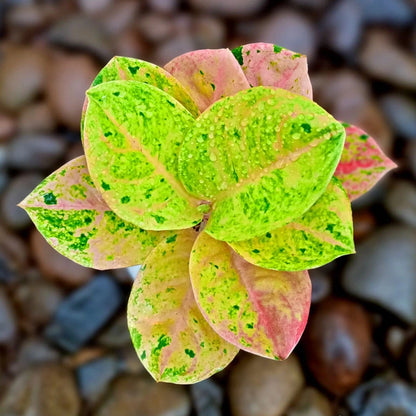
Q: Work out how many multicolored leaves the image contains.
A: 10